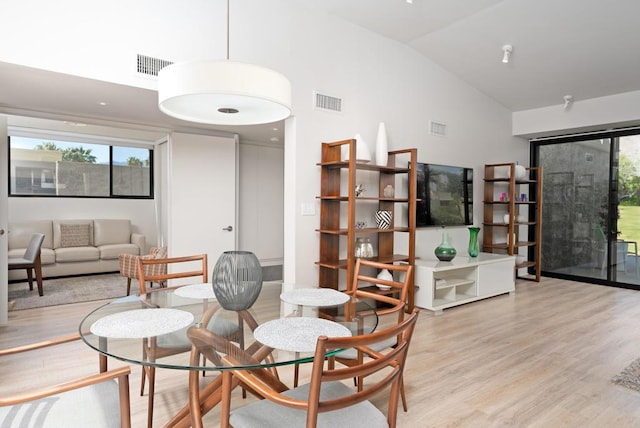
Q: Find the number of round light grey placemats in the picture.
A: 4